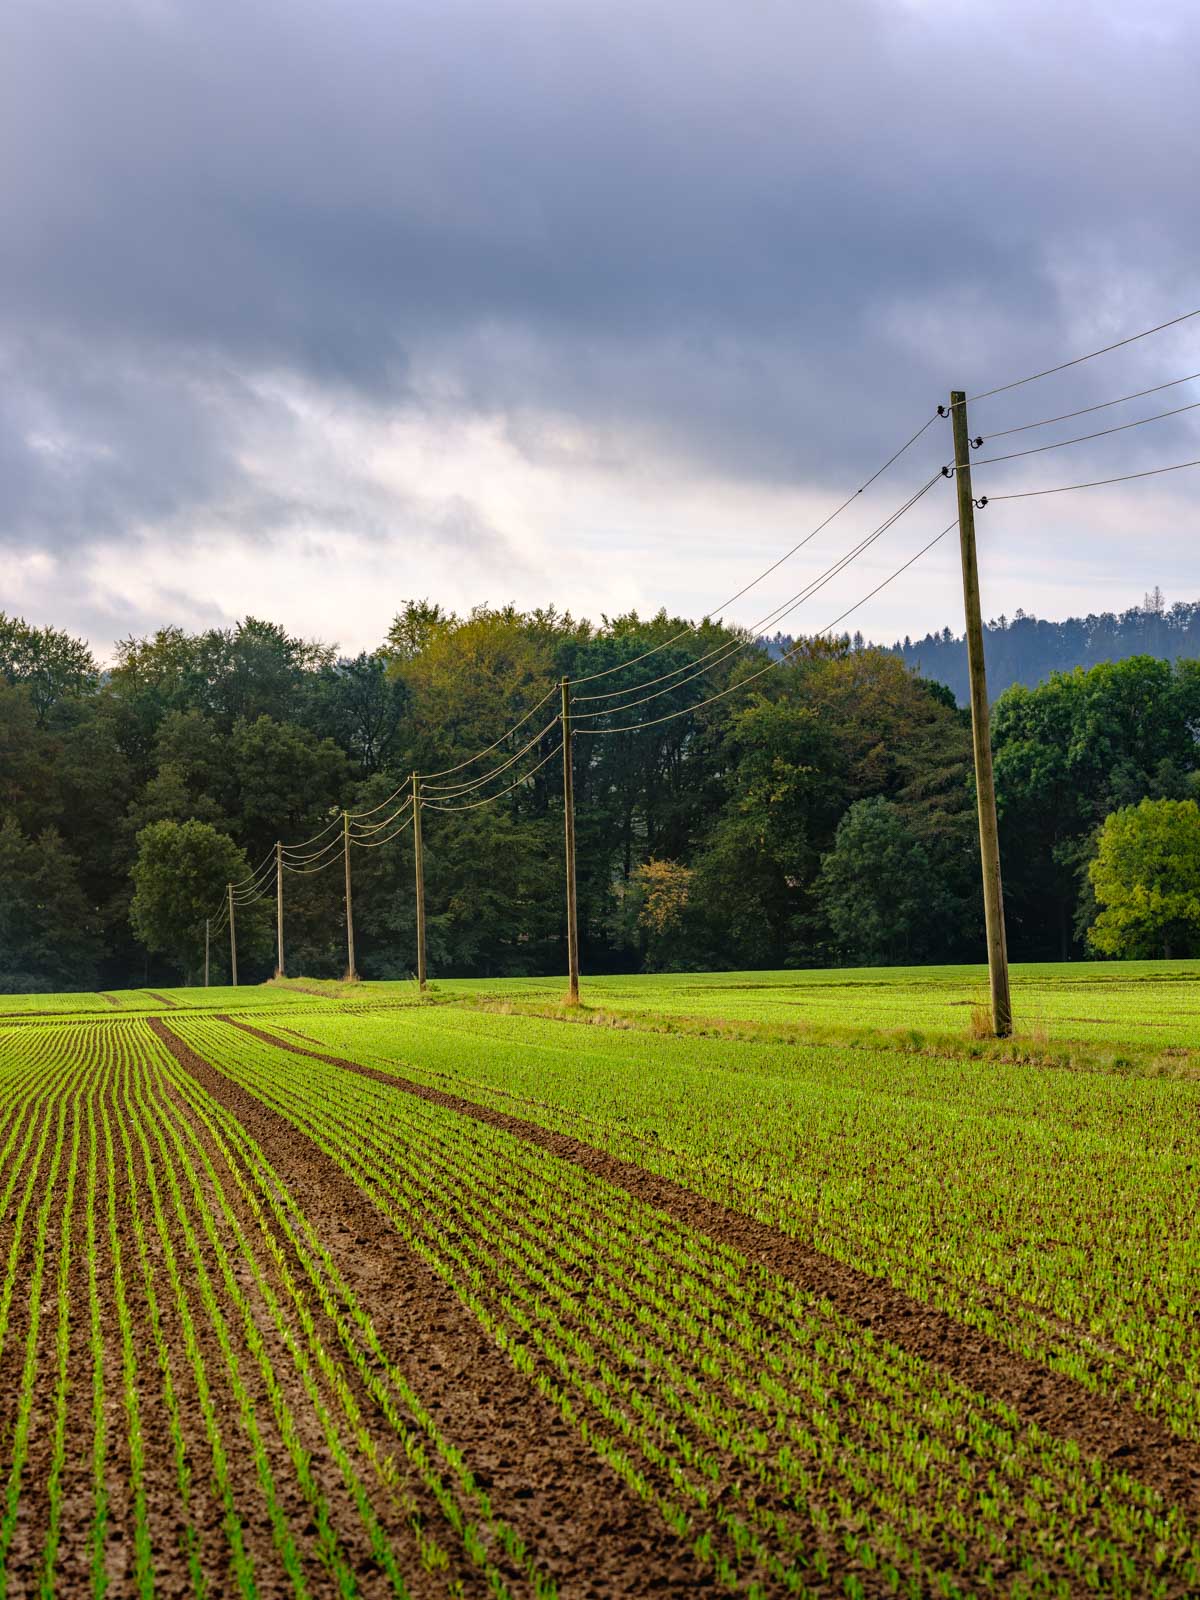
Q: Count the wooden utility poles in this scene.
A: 7